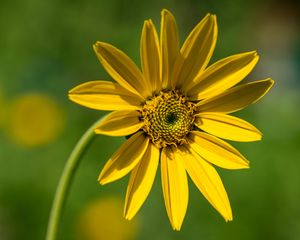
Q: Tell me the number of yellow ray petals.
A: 14